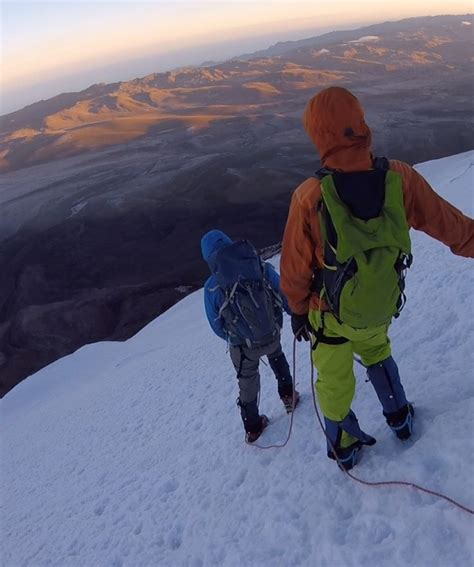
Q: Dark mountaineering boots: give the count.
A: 4